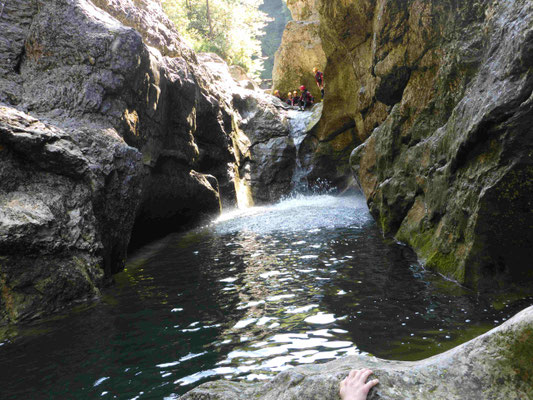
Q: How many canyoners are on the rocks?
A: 5